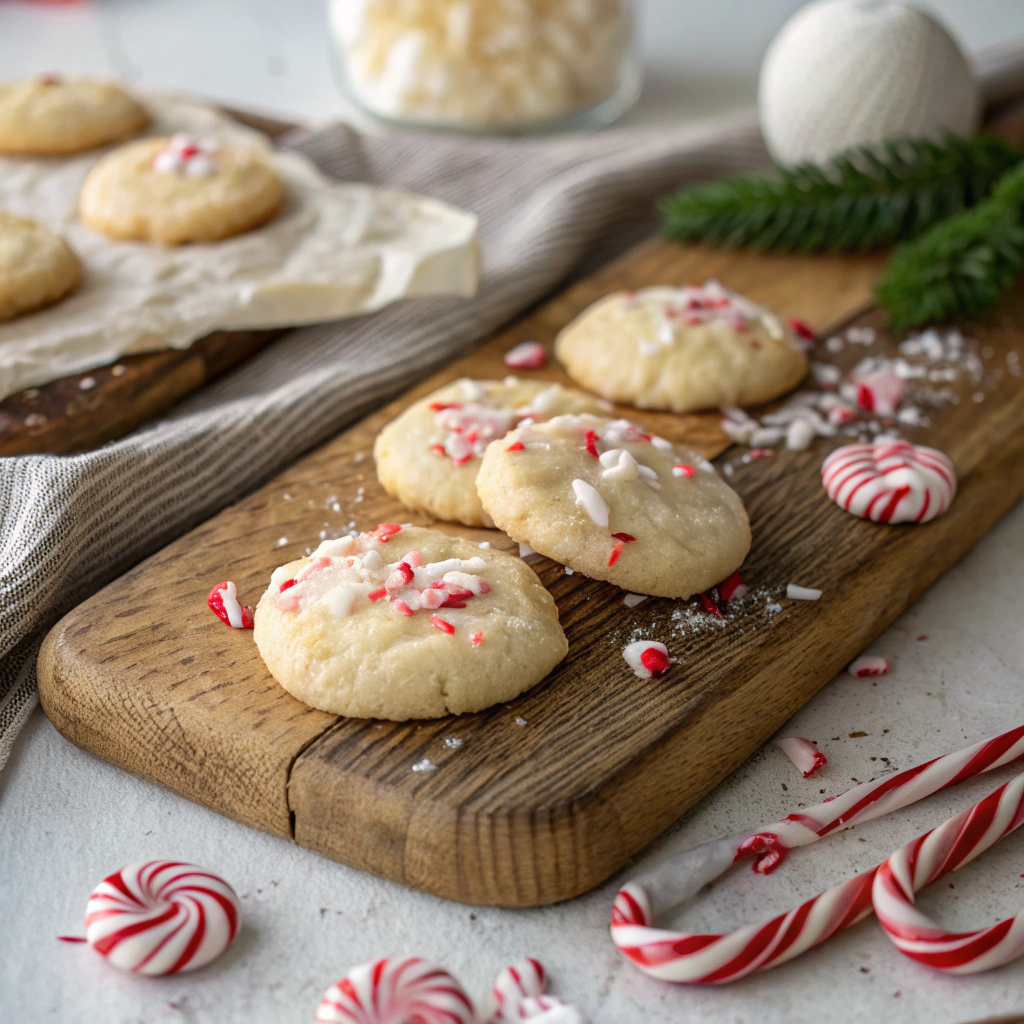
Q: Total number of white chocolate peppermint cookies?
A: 7